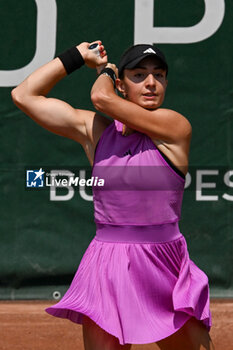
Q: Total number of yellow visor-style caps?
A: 0